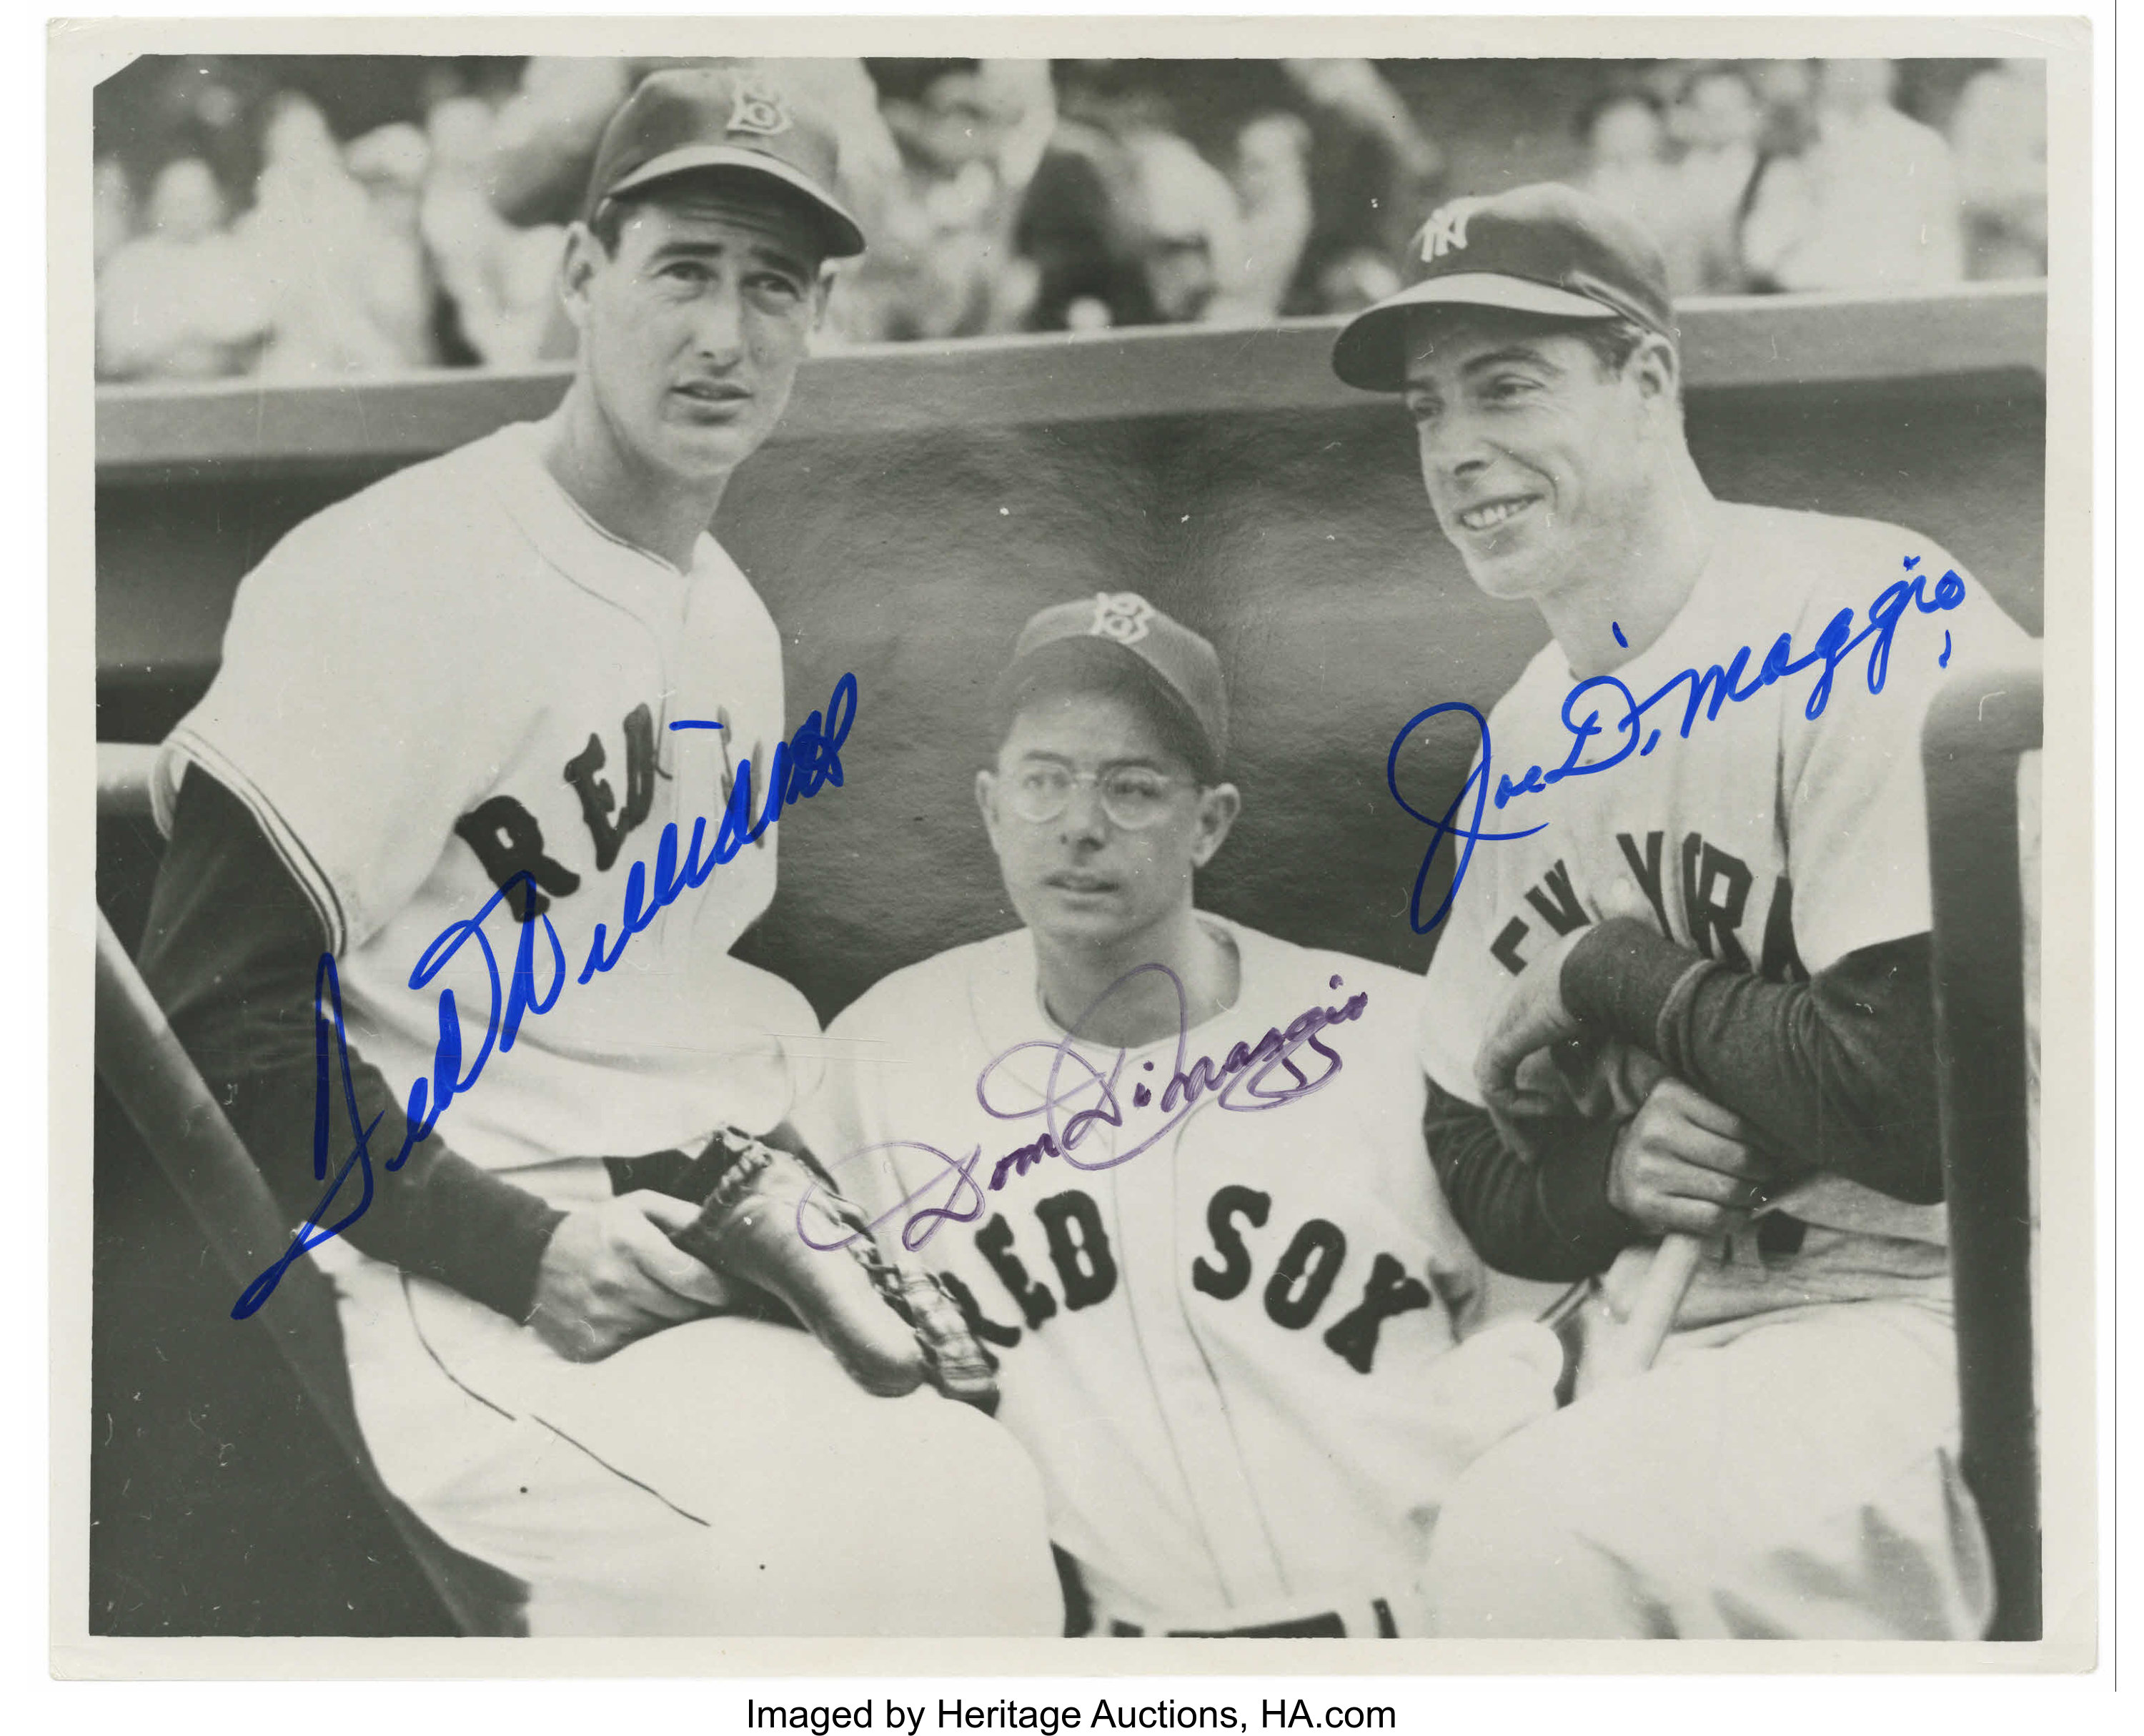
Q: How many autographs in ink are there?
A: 3